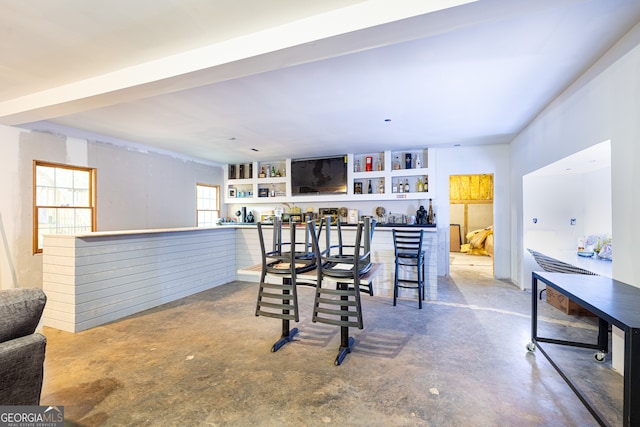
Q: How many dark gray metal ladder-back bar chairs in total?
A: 5